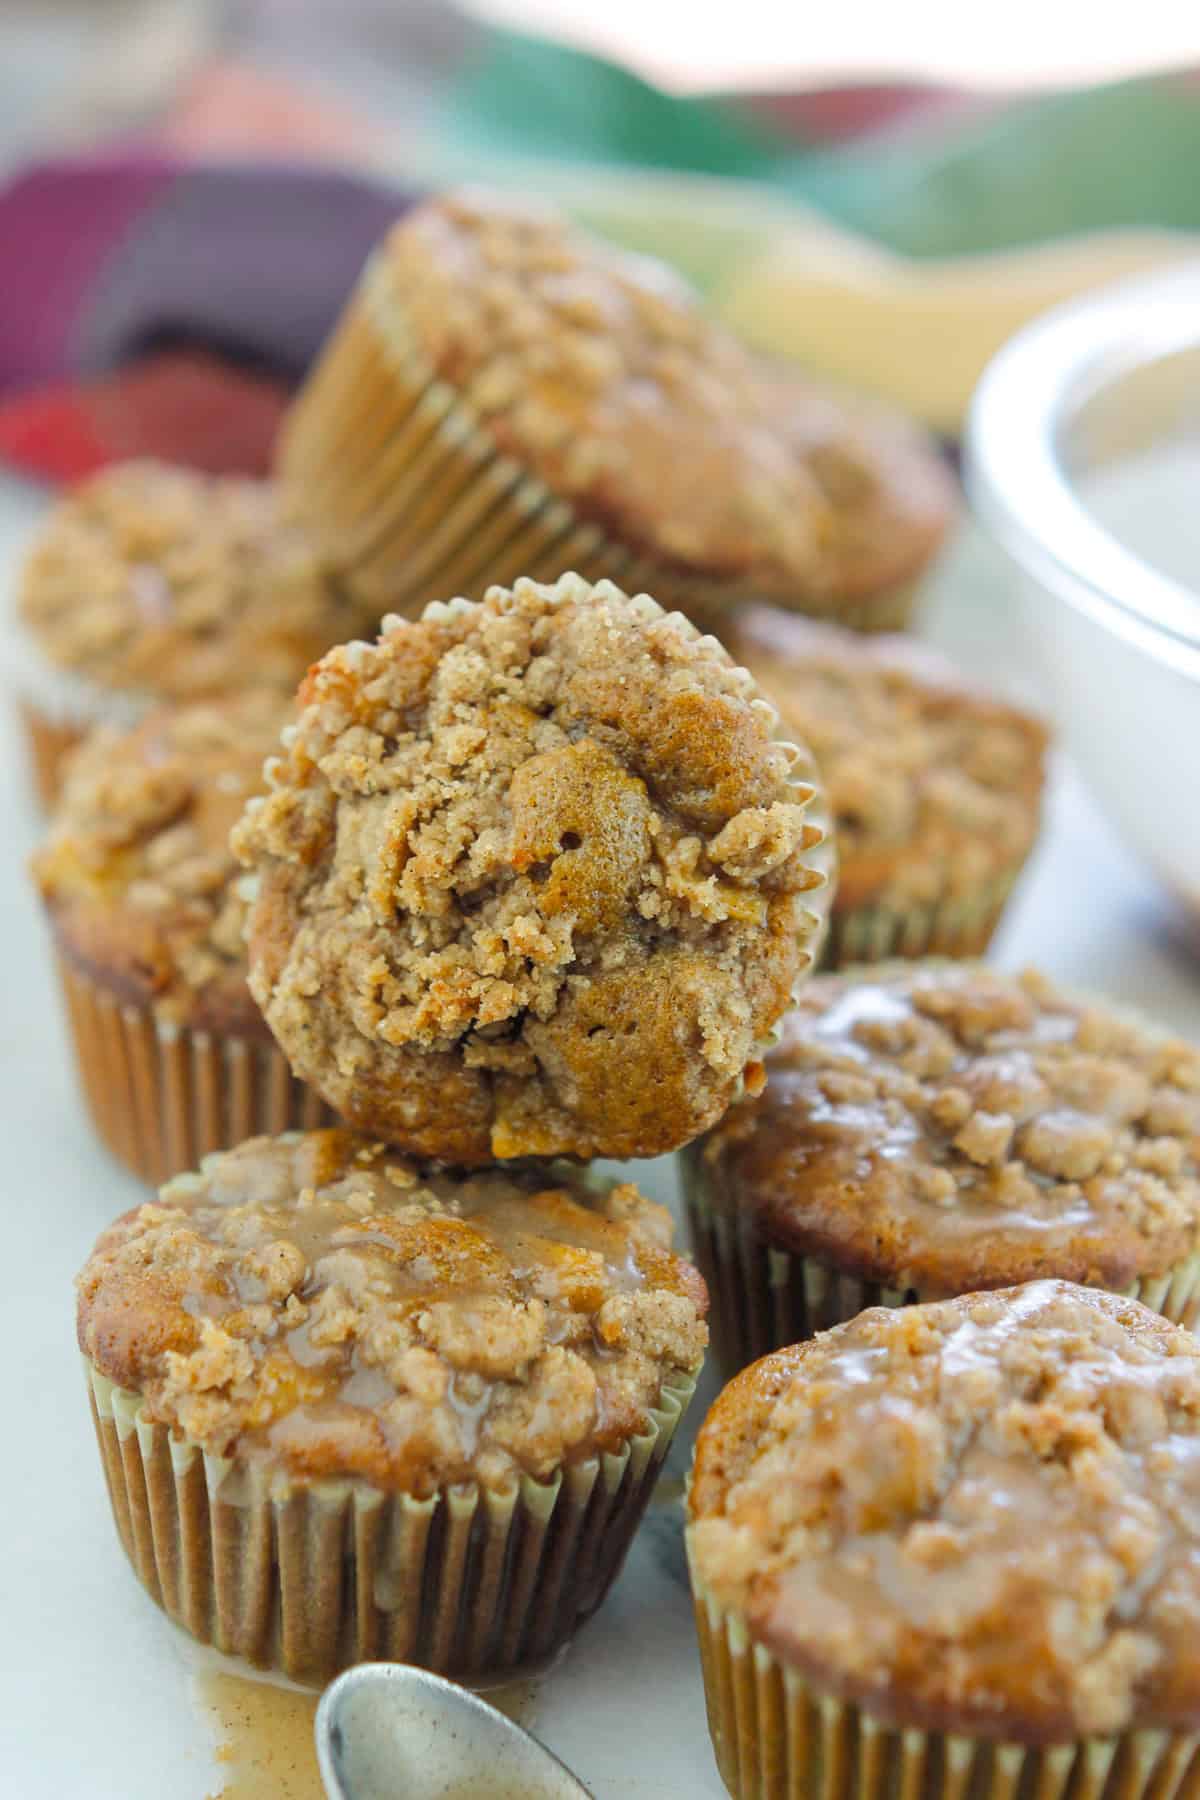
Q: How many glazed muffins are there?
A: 3